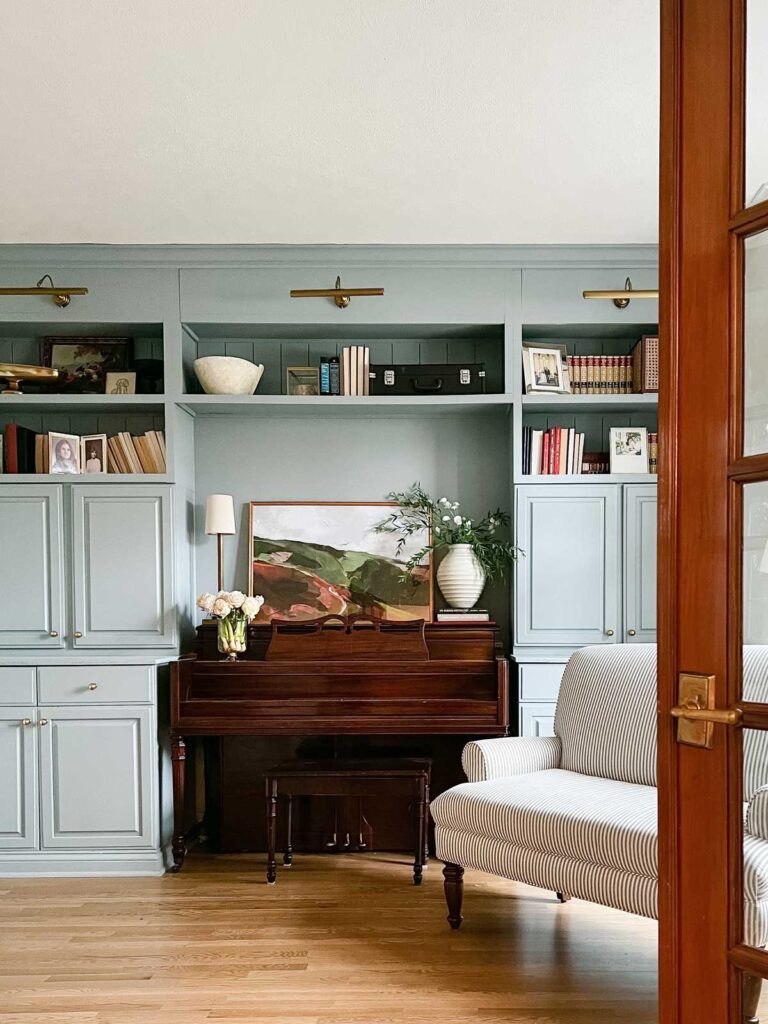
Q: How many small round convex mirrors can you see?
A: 0